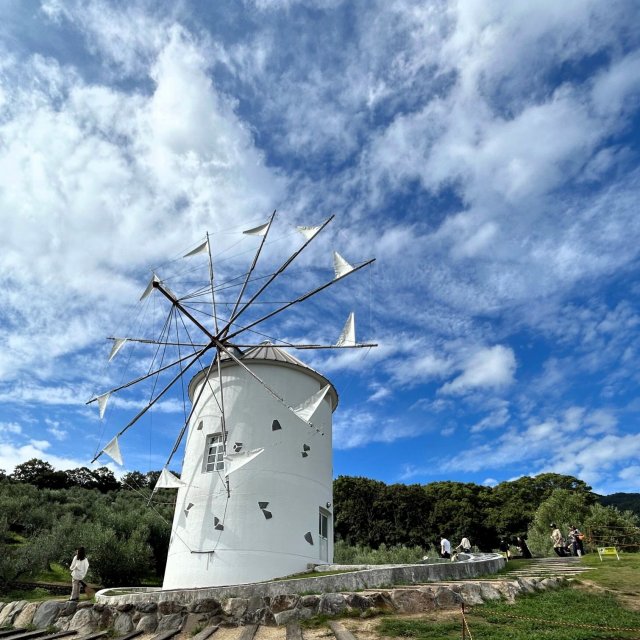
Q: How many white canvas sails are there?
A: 12